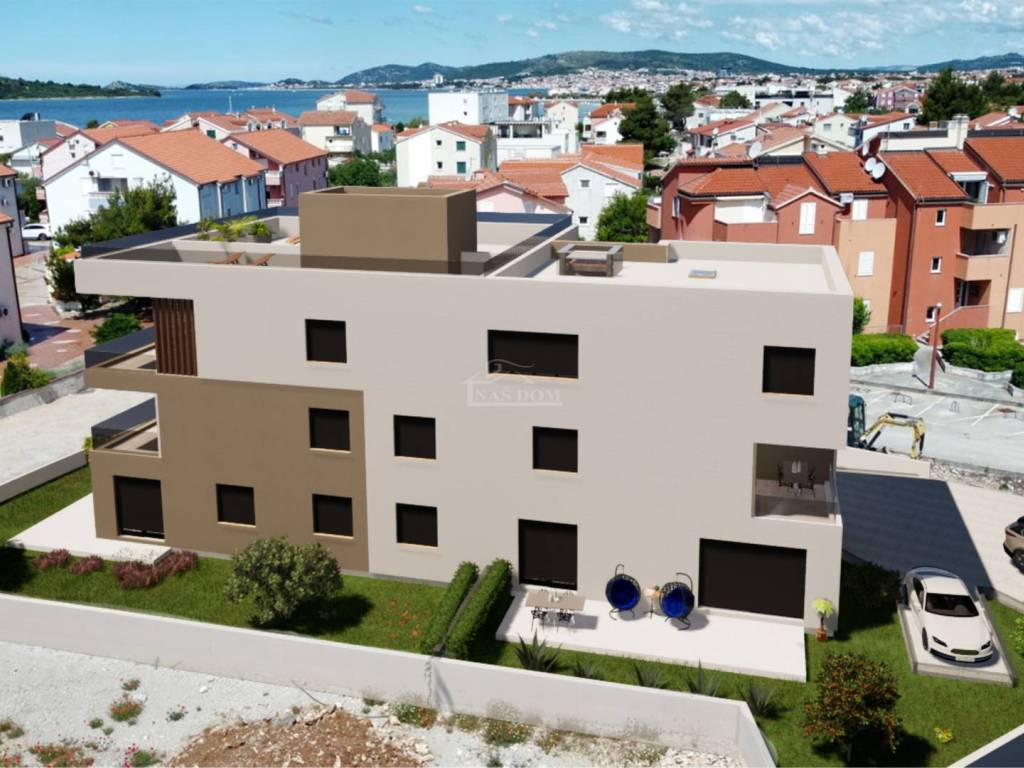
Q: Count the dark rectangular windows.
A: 12